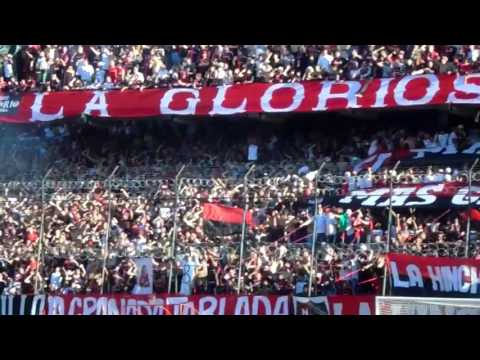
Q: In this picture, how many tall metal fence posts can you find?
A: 7